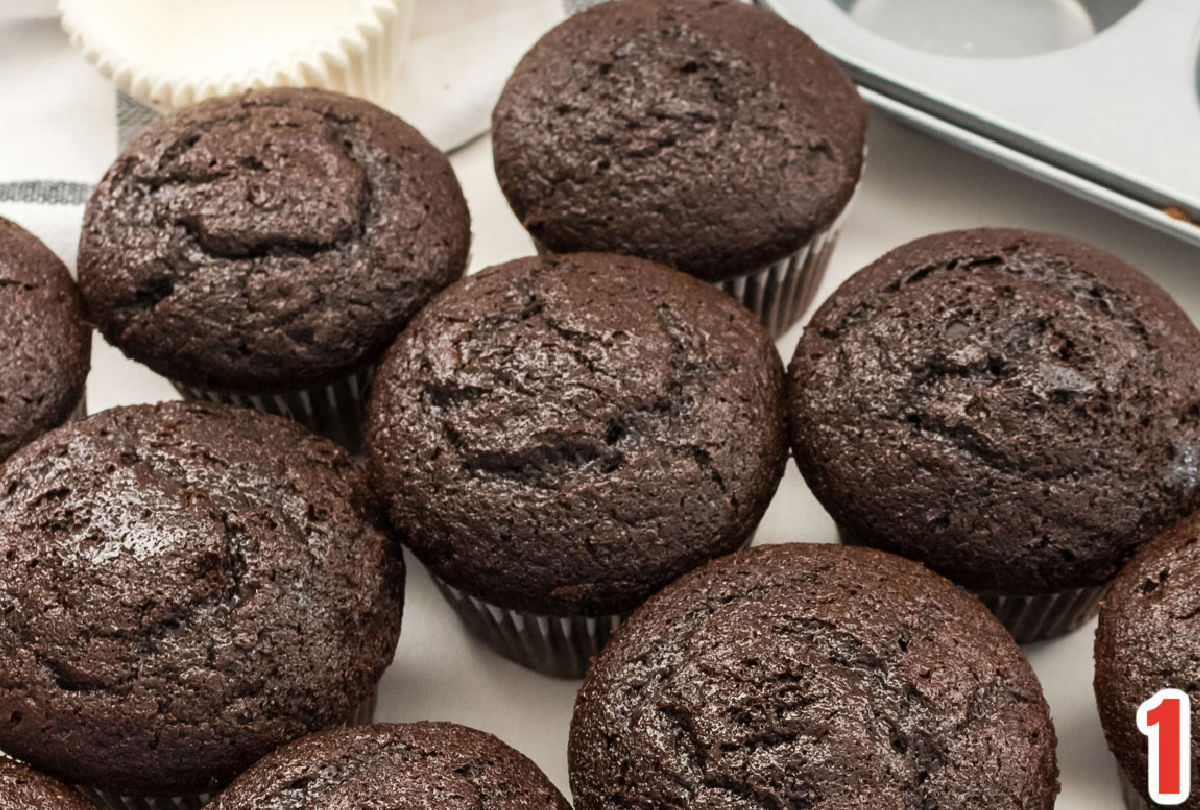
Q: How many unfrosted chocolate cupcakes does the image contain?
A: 10